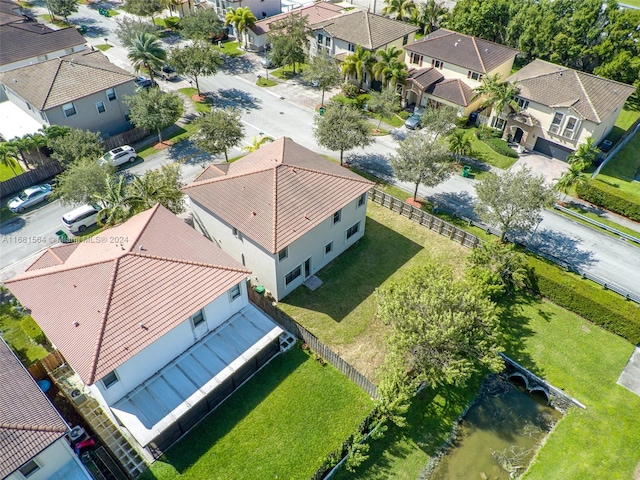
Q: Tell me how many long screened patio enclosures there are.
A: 1